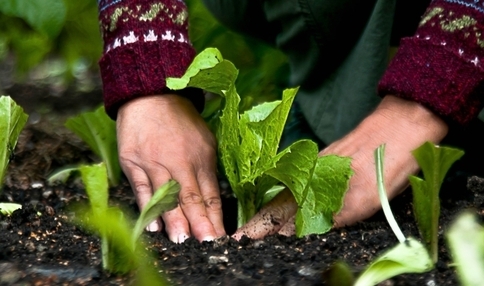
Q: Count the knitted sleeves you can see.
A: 2